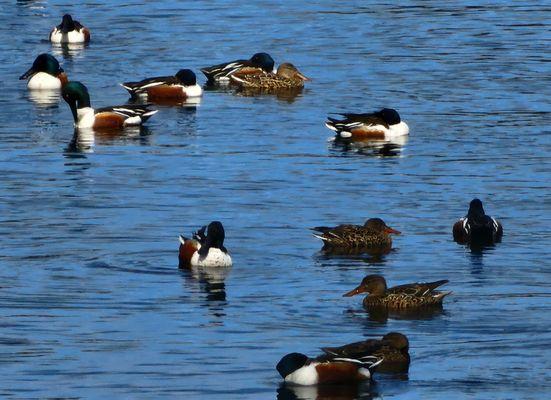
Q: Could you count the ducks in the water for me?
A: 13